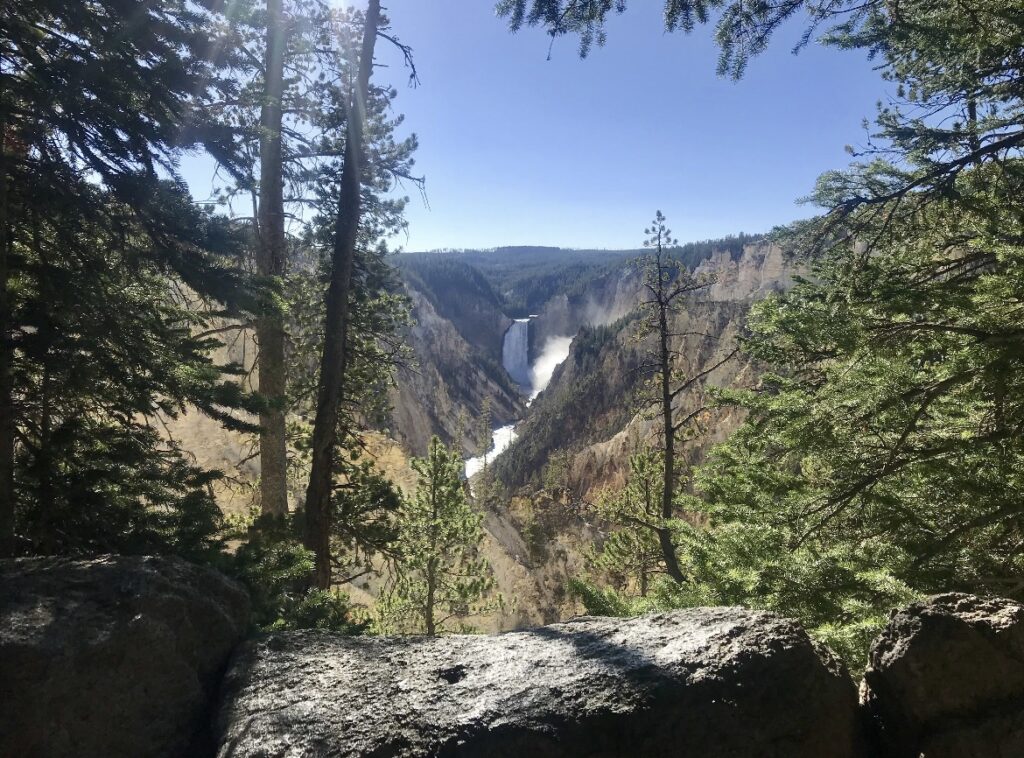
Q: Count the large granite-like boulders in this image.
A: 3